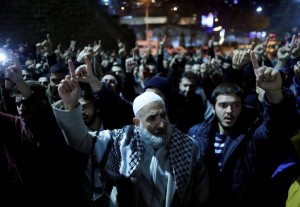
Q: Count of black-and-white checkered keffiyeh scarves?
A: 1